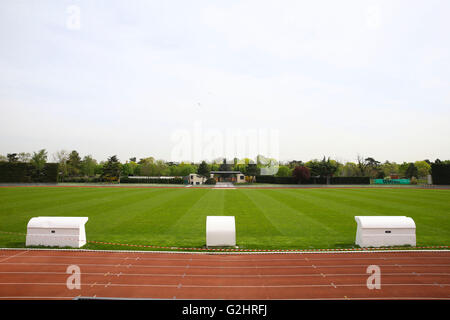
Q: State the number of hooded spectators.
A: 0